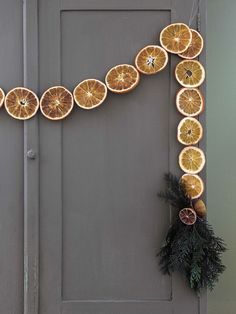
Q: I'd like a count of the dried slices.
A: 14